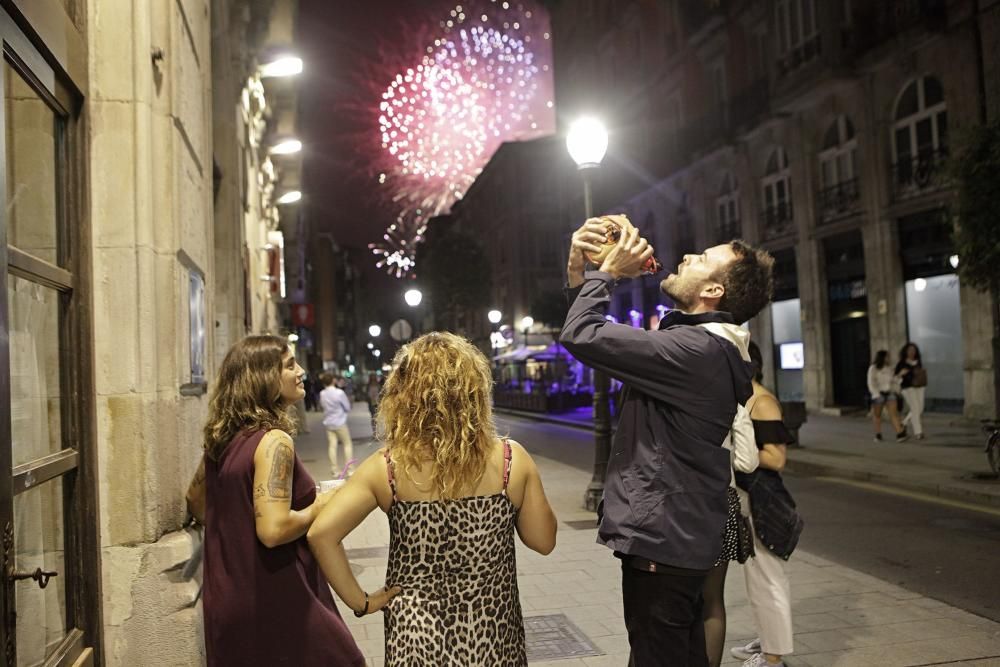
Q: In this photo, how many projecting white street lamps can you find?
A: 3